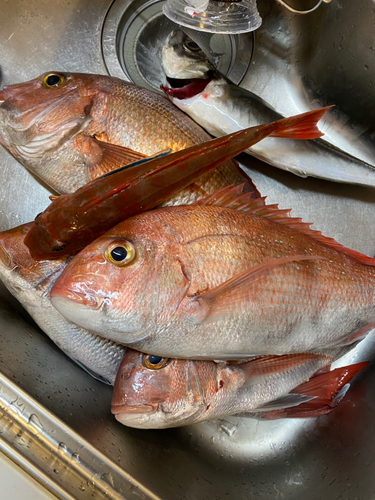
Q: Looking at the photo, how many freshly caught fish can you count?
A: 6